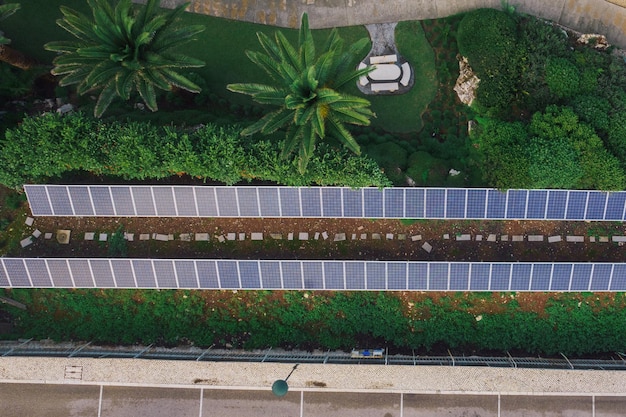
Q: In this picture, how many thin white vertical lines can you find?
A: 6